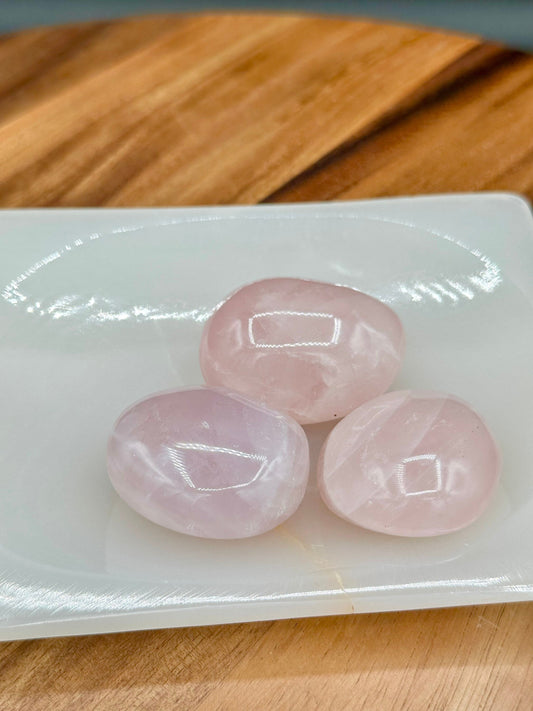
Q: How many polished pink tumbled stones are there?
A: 3